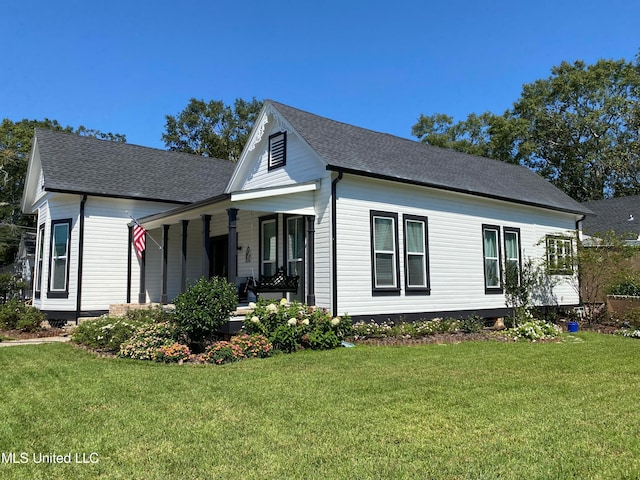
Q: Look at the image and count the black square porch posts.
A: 6